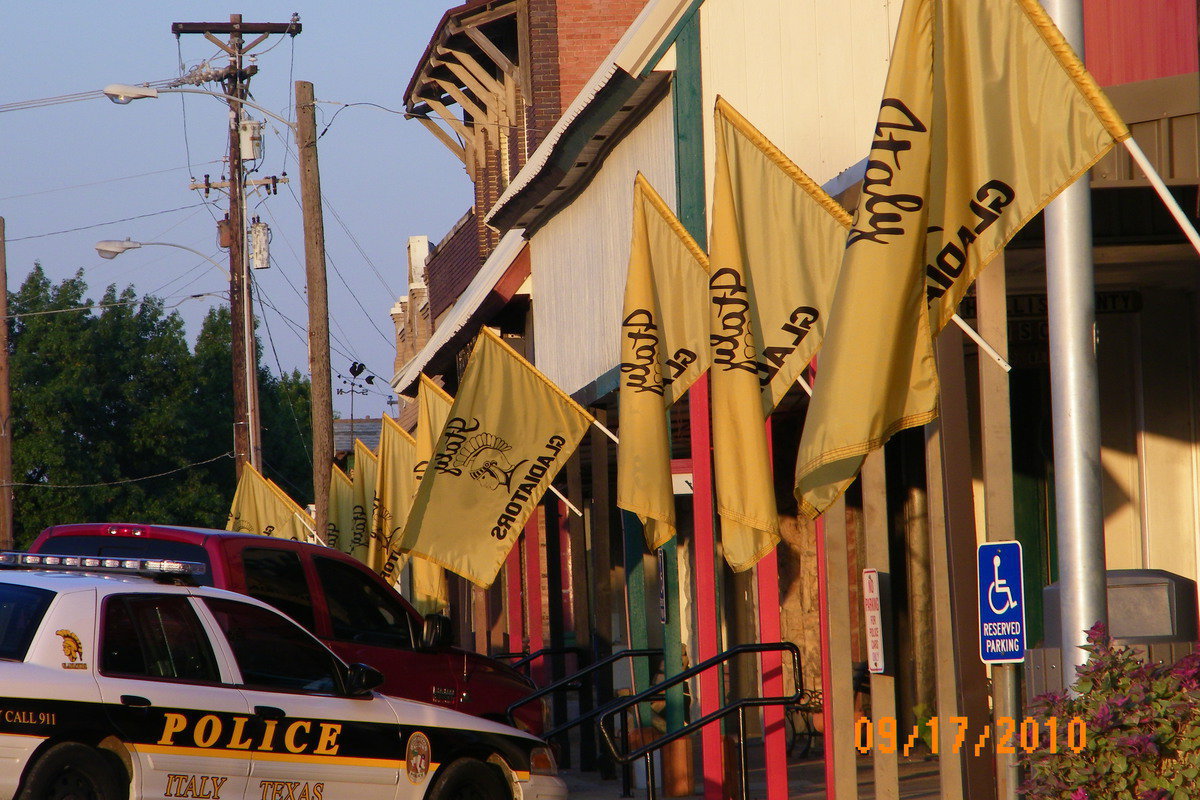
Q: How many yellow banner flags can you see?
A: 10